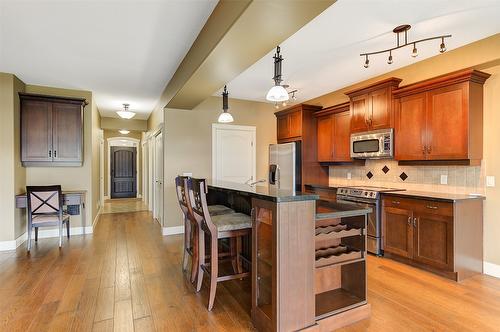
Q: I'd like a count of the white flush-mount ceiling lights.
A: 2